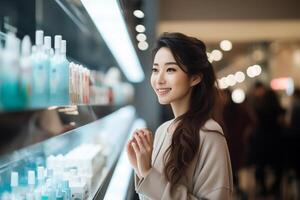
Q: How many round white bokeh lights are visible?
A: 13